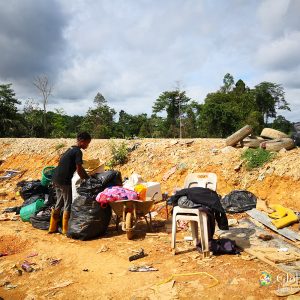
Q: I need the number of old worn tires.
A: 4